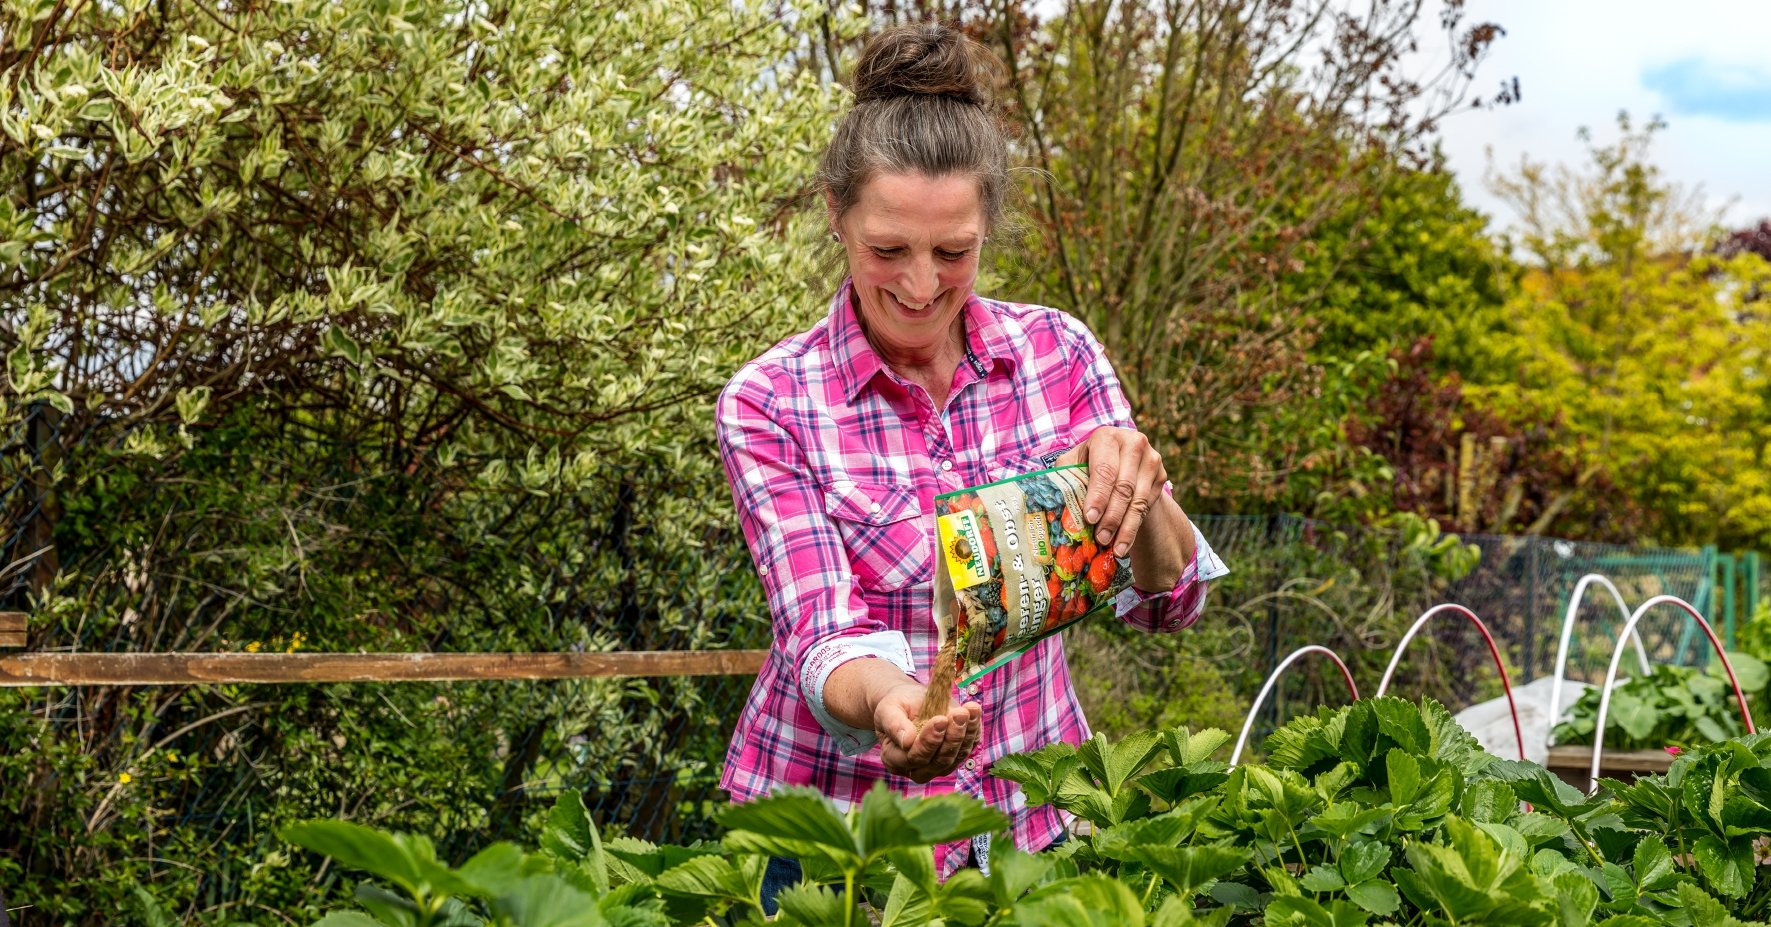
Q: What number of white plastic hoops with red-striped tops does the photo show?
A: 3